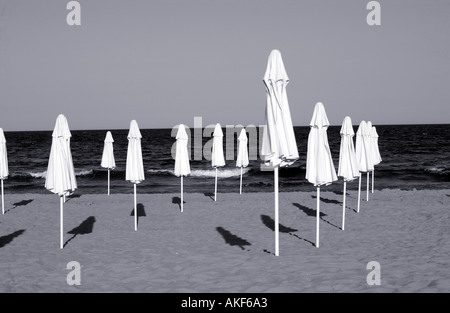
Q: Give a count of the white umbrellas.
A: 13